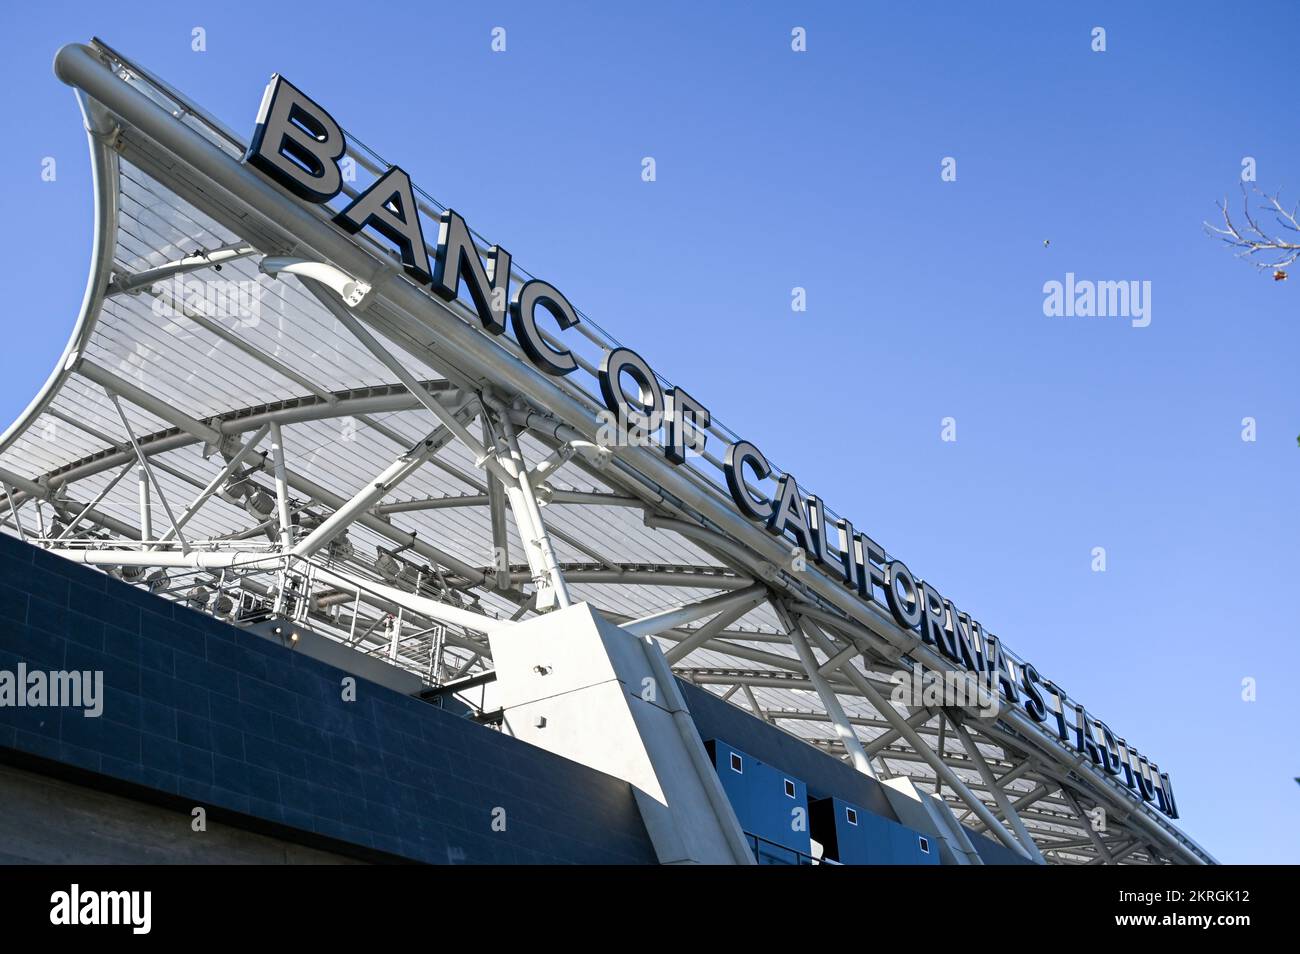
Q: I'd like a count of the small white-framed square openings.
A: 4